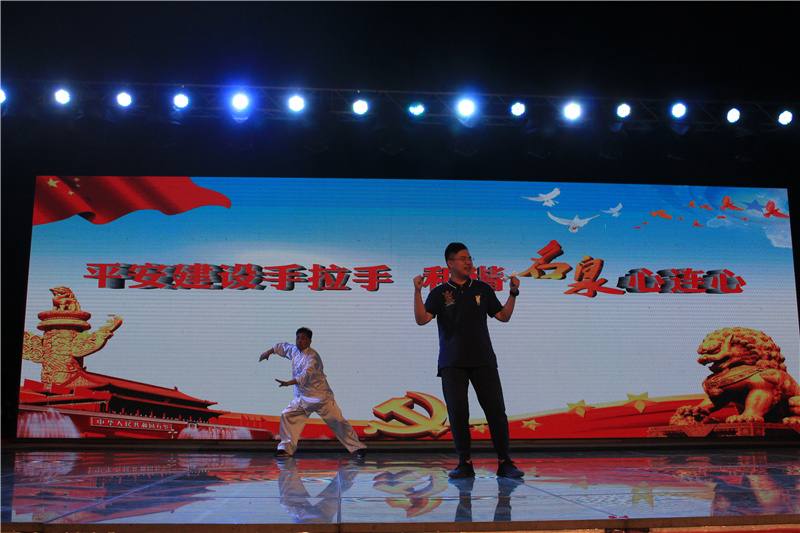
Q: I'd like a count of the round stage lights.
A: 15